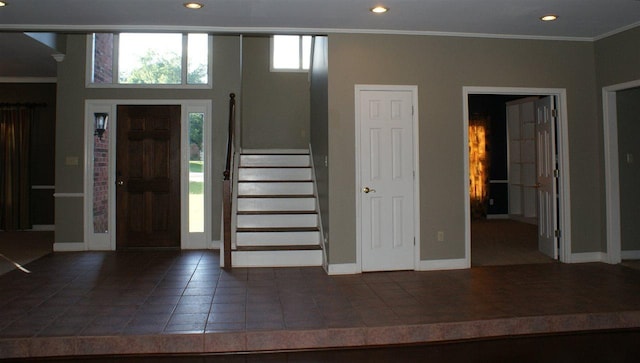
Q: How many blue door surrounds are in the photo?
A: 0